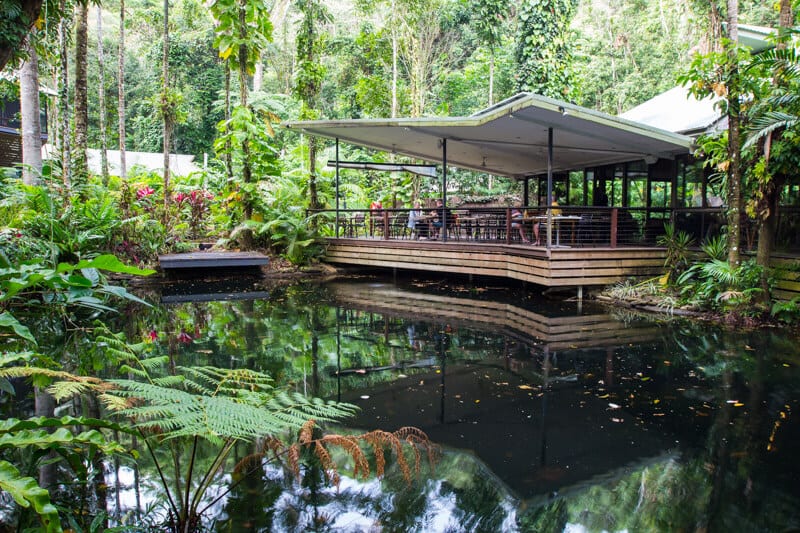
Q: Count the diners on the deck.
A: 4